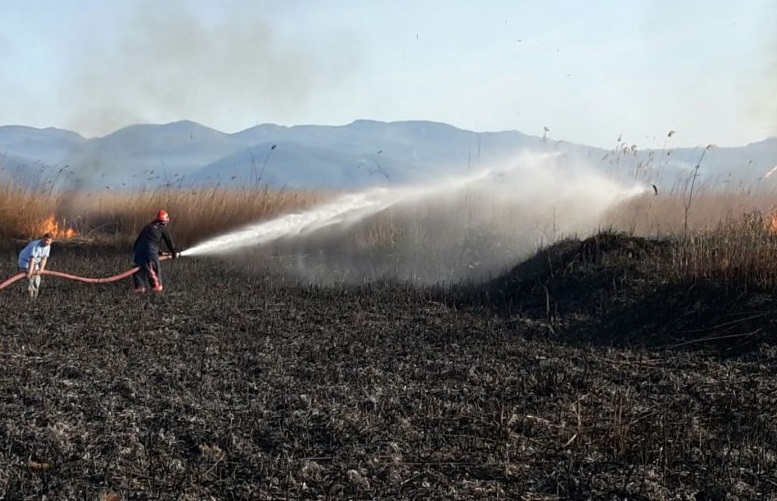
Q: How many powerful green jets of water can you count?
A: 0